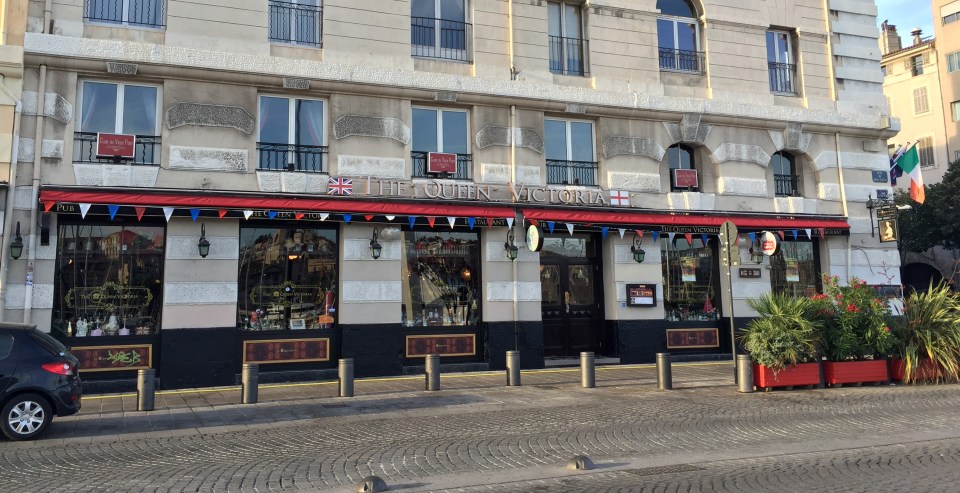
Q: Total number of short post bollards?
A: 8